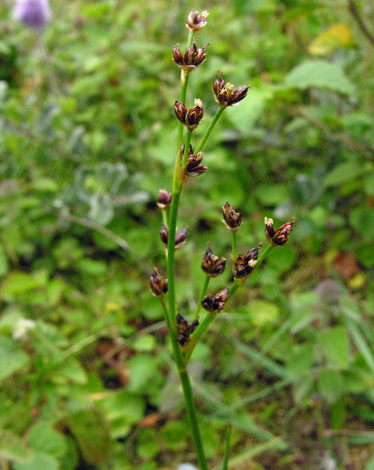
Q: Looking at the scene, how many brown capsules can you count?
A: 14